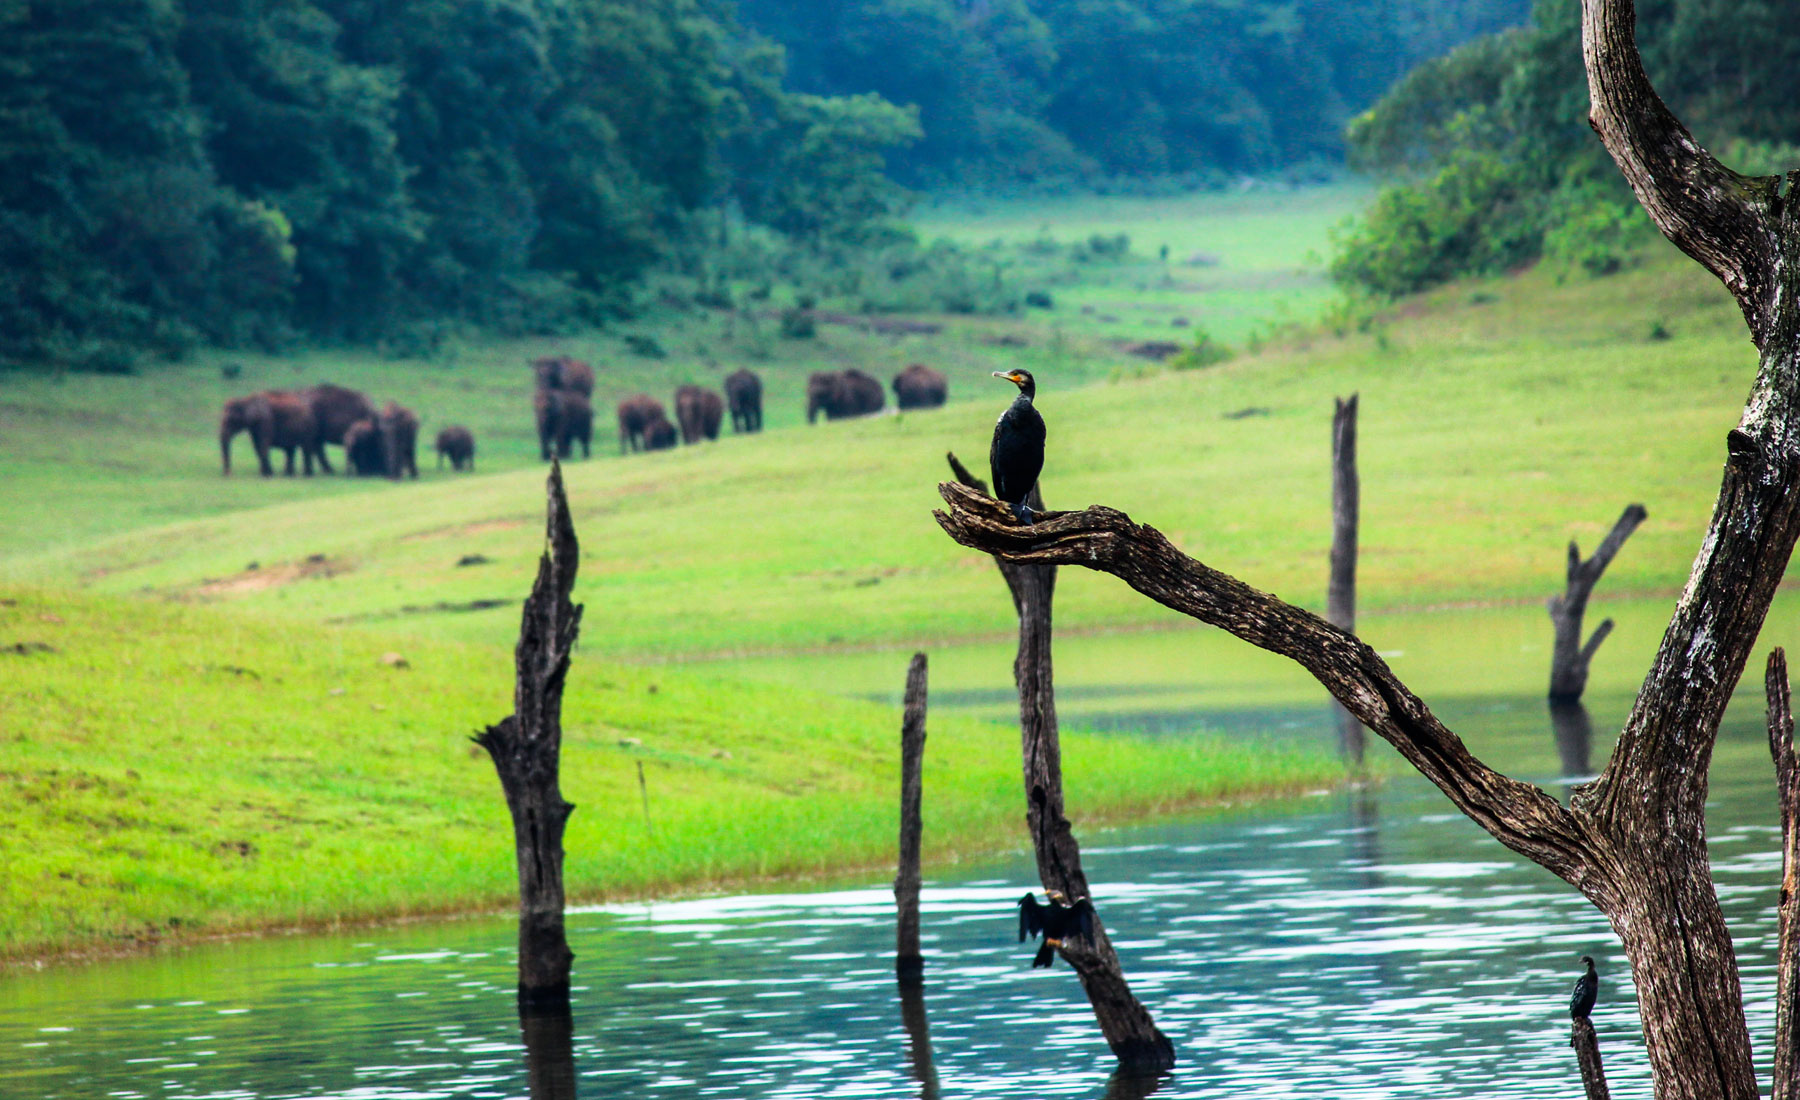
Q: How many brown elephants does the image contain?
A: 13